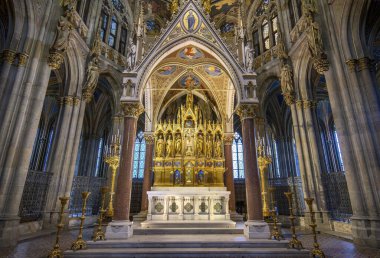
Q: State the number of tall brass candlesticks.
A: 6